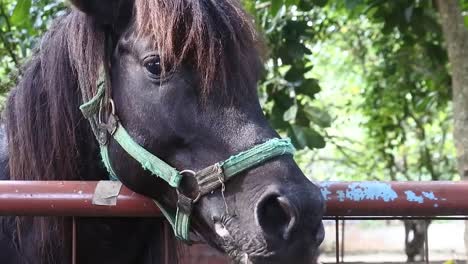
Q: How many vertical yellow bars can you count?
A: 0